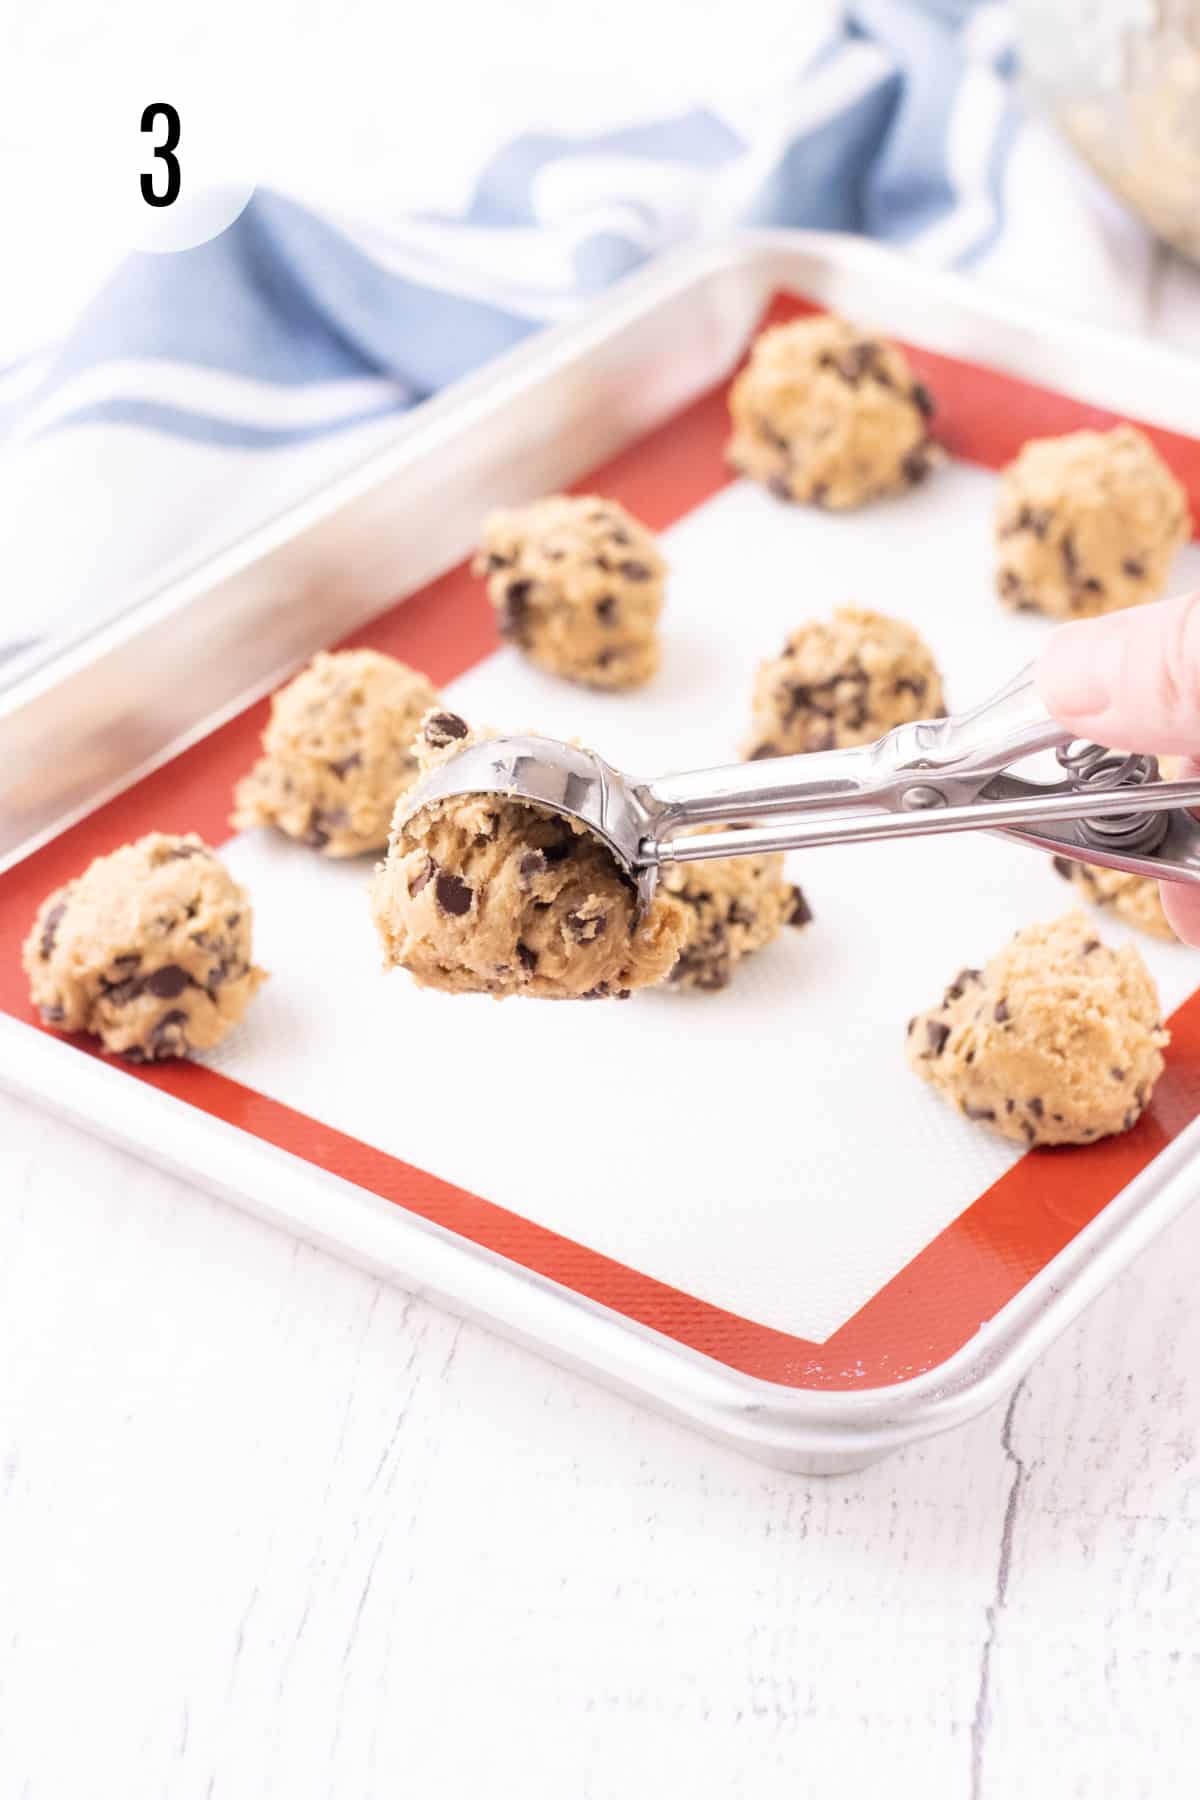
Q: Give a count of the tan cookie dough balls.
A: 10